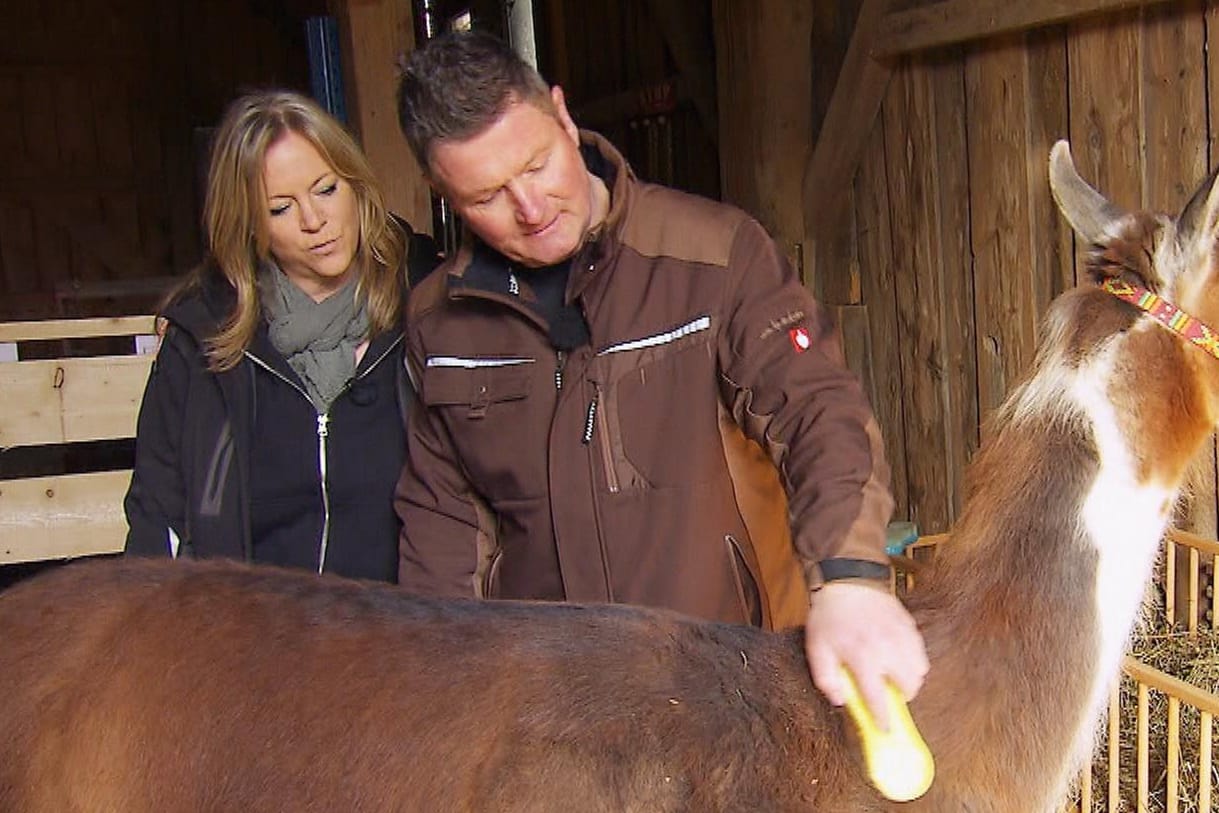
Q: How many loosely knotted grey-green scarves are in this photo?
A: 1